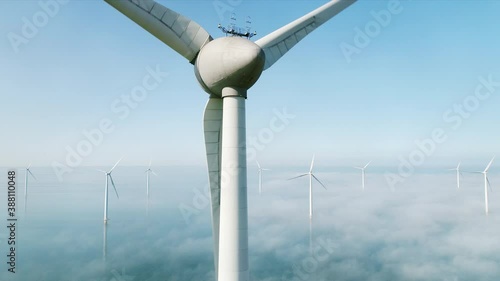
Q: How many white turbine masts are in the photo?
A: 9